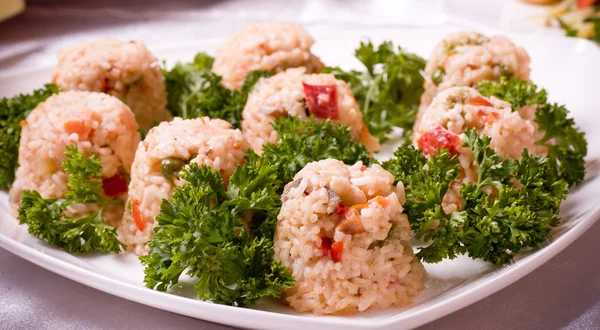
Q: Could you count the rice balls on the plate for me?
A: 8